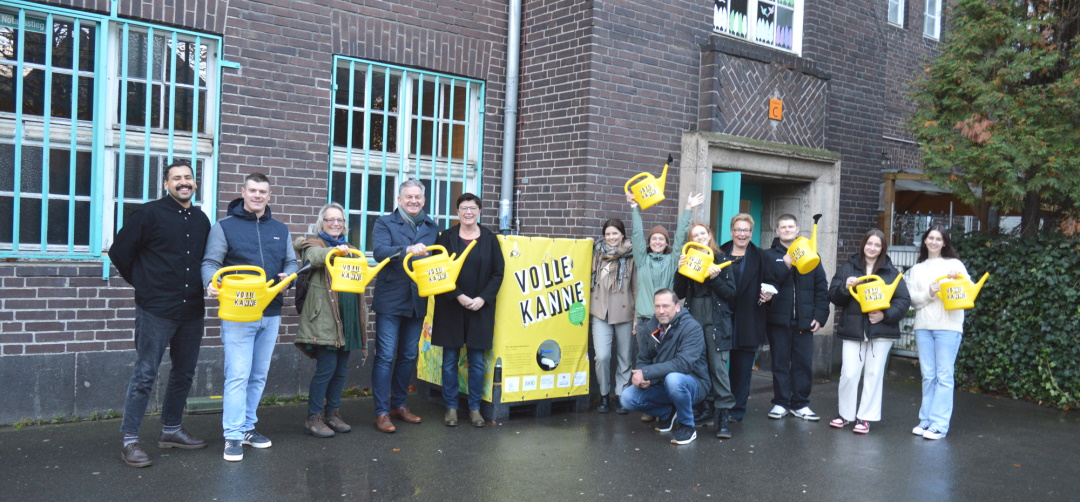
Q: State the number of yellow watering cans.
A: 8